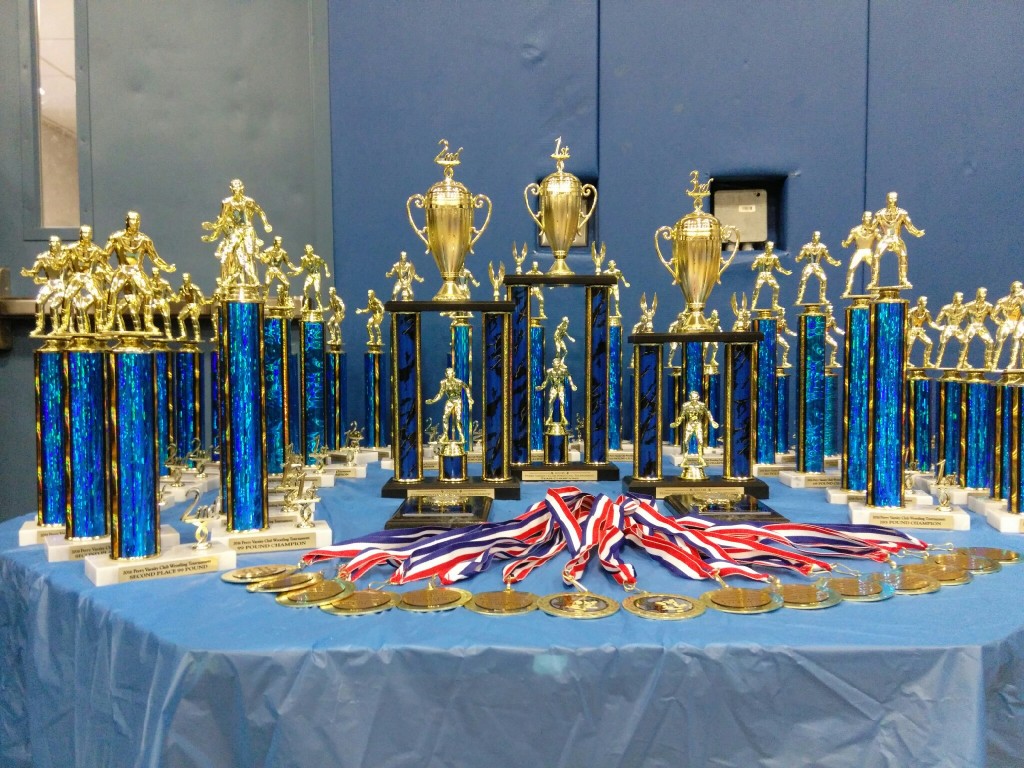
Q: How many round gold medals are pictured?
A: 15